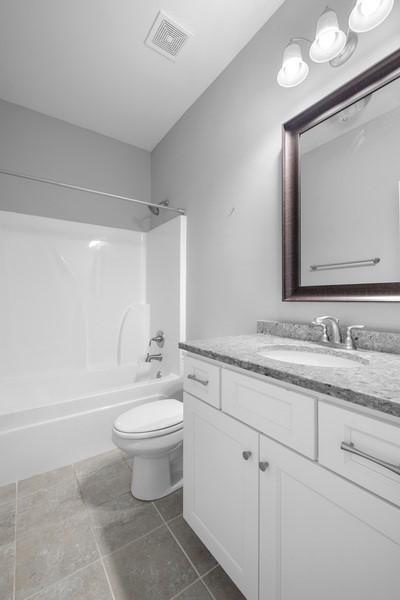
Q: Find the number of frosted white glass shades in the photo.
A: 3